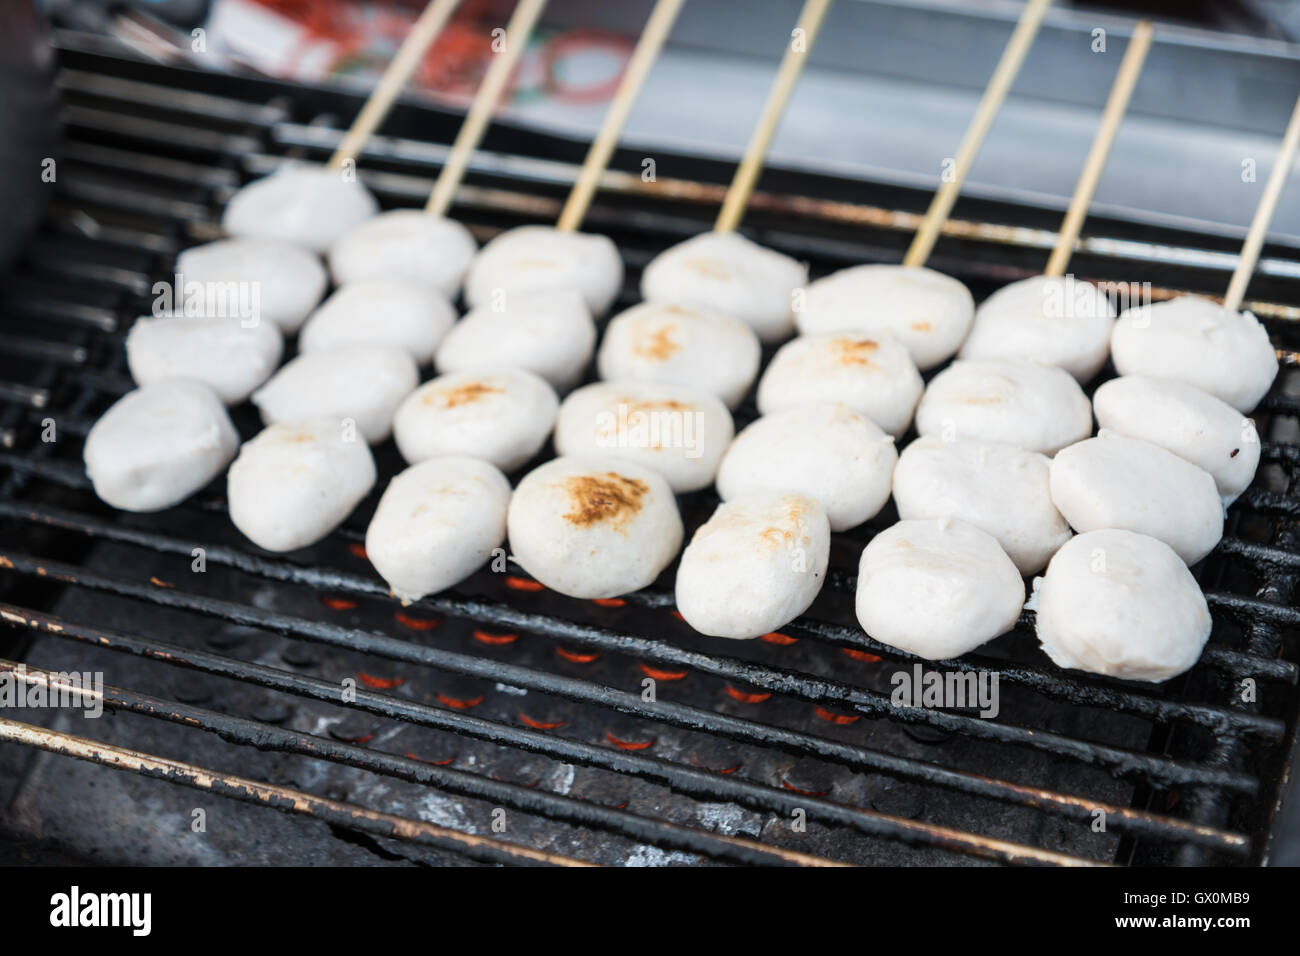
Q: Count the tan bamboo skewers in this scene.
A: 7